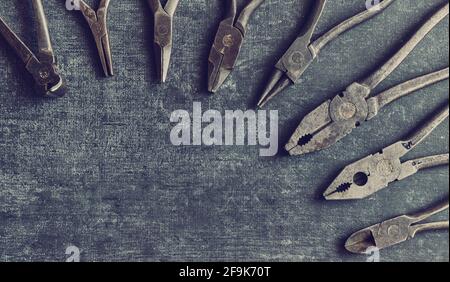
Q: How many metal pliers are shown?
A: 8